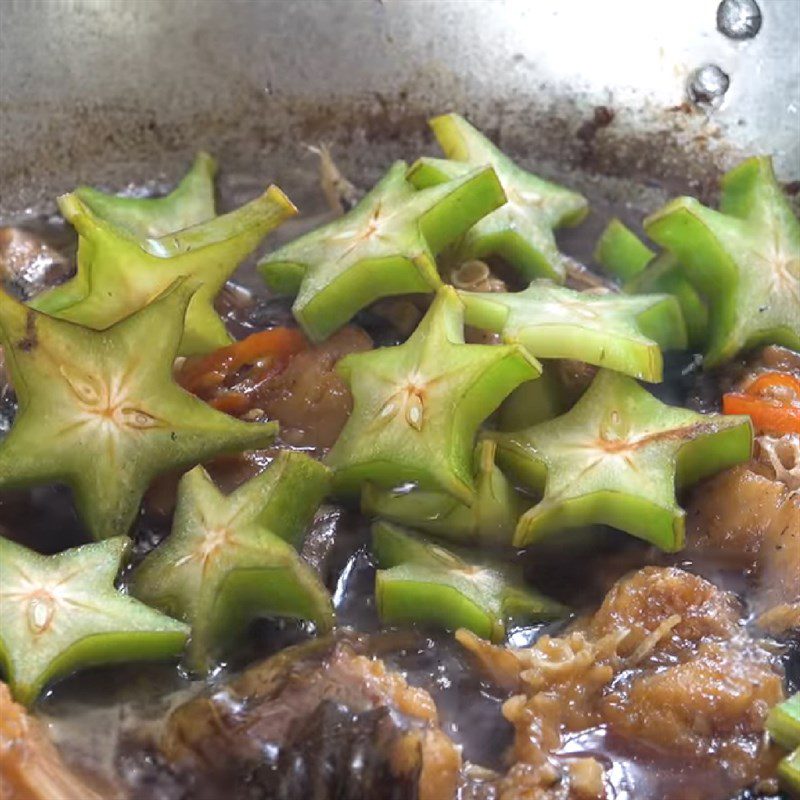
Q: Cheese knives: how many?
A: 0